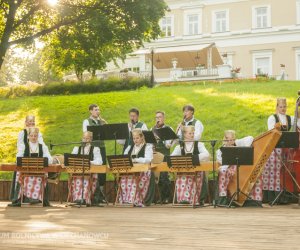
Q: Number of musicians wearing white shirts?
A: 11